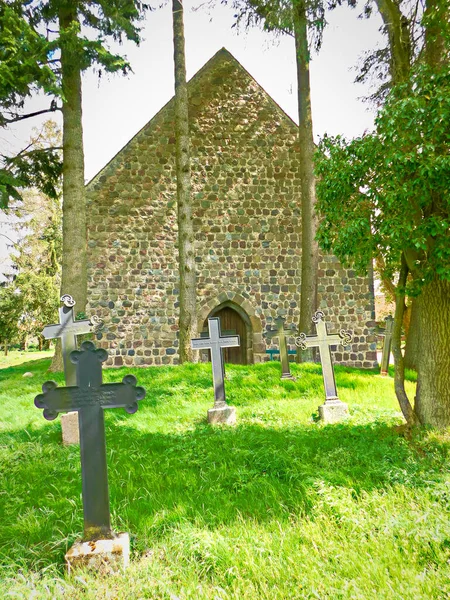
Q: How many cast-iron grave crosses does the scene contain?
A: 6